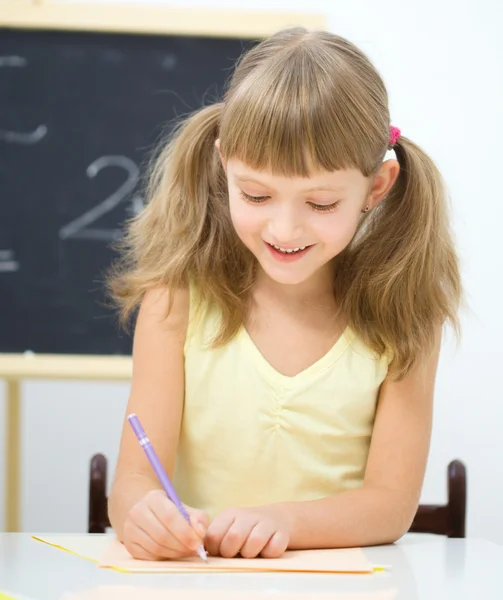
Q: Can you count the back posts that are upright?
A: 2